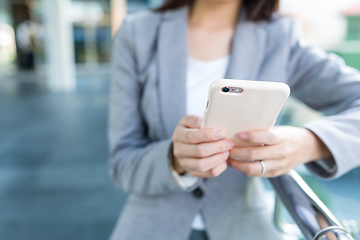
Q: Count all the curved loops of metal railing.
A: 1